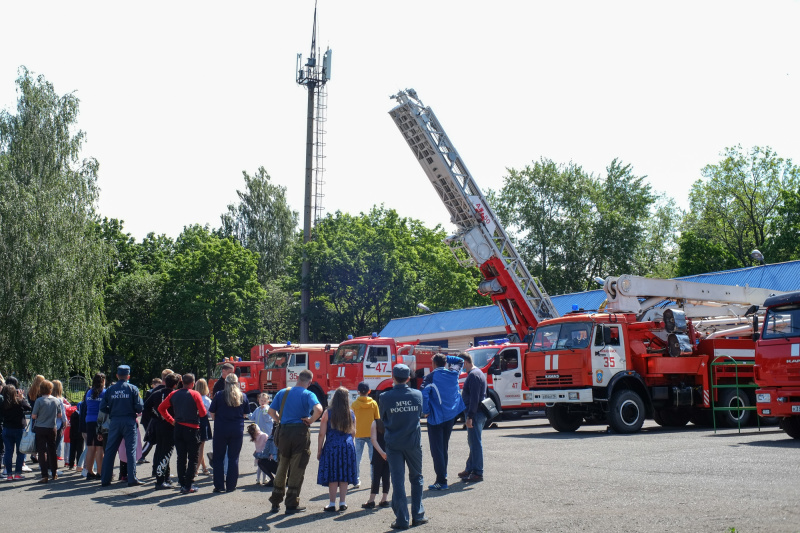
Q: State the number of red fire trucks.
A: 6